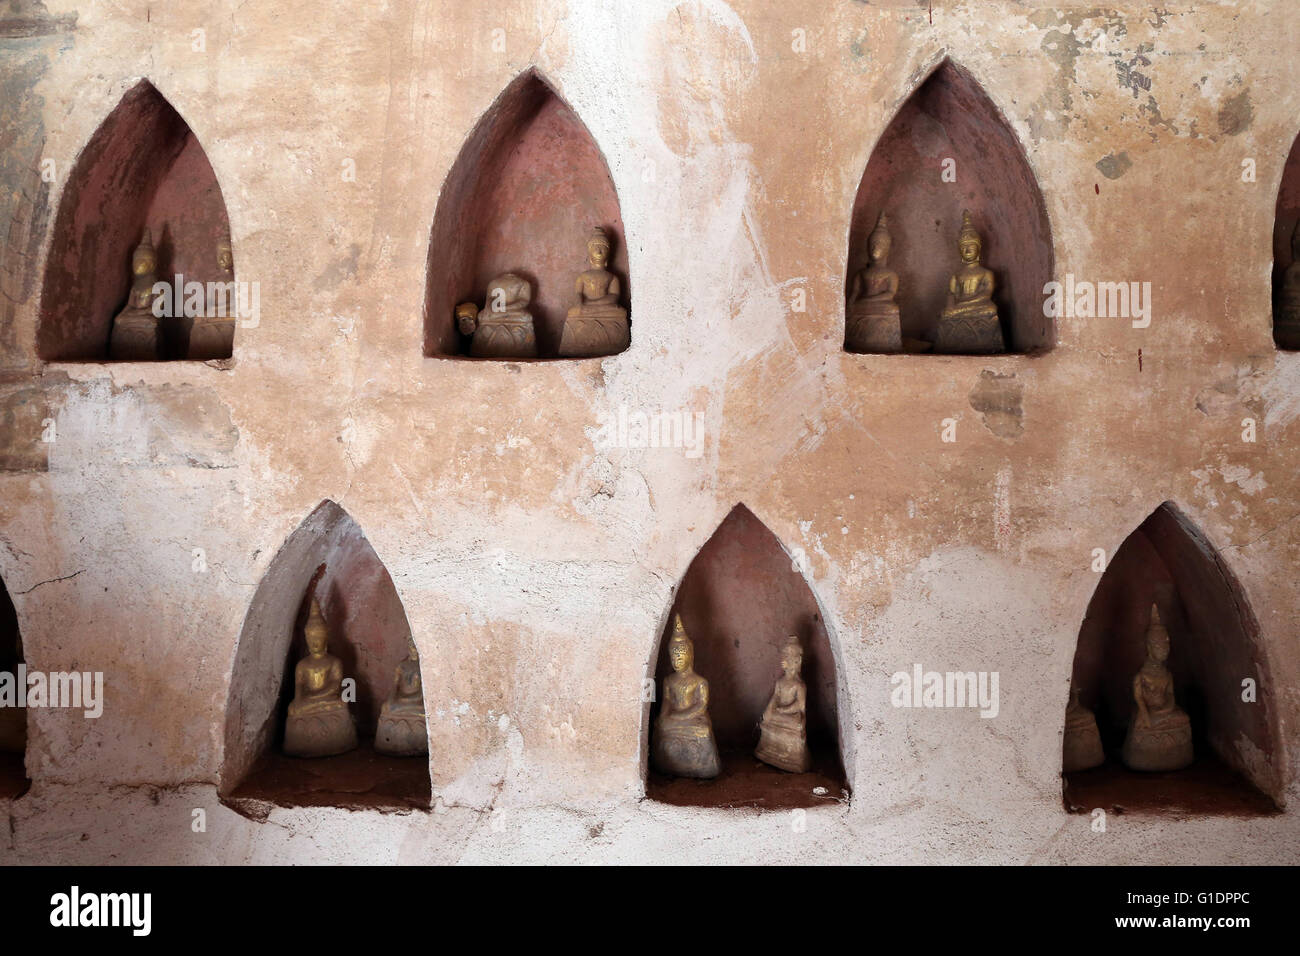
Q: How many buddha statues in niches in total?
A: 13